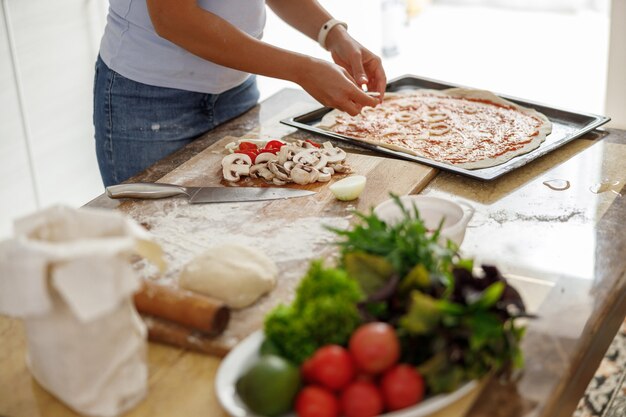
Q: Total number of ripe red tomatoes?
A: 5